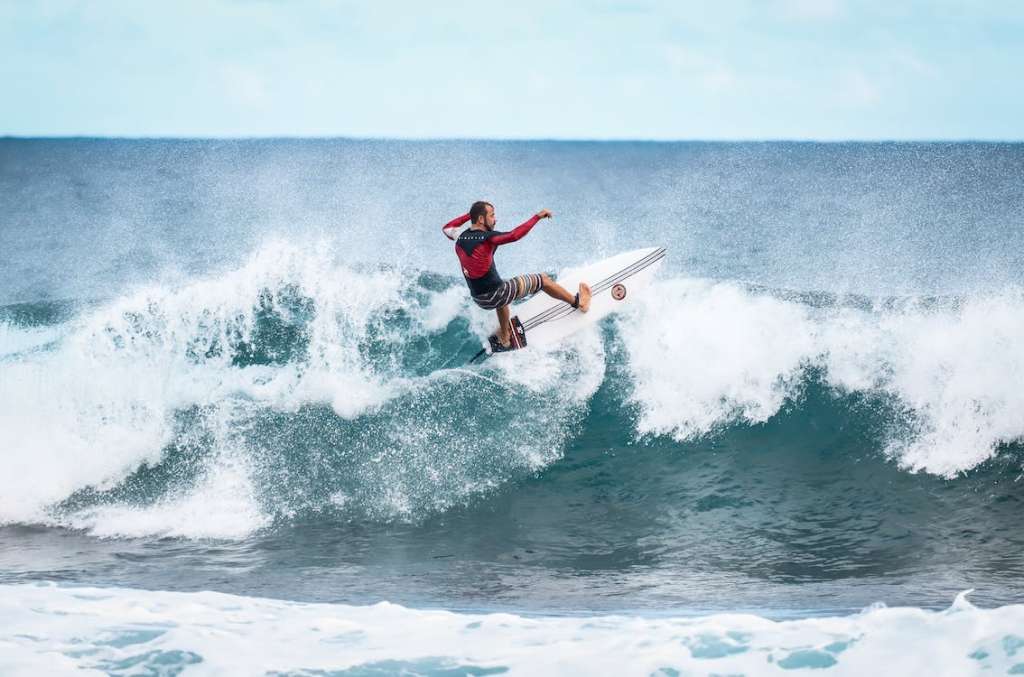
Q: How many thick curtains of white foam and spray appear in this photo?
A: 2